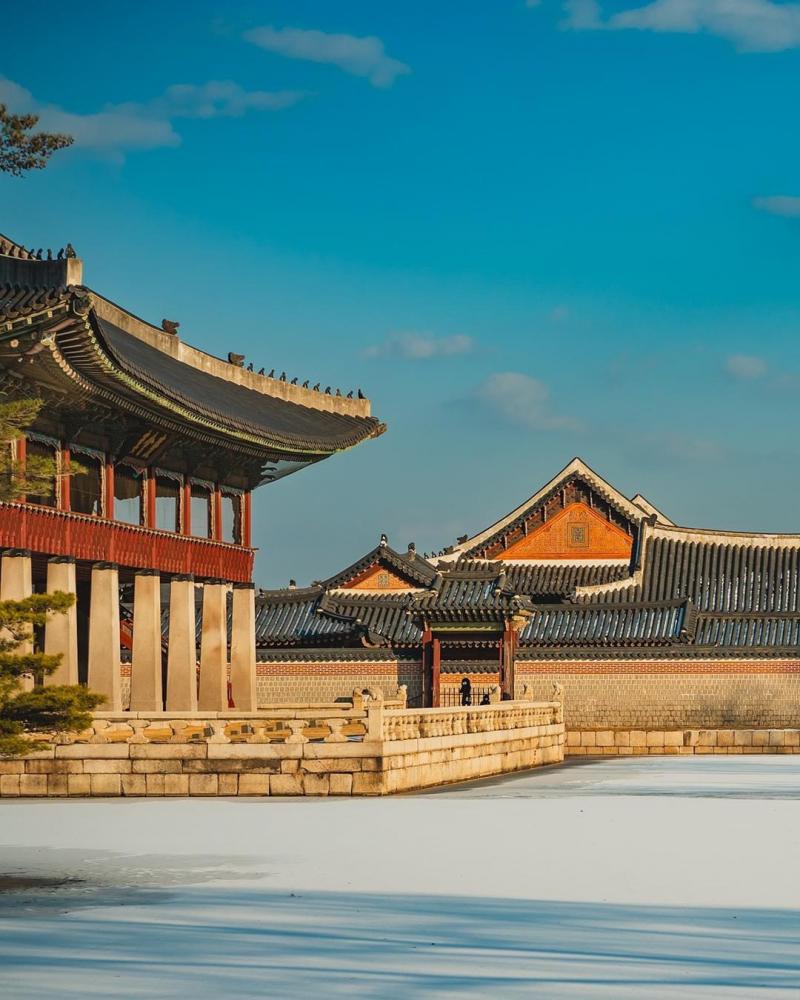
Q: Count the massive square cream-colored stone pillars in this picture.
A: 7